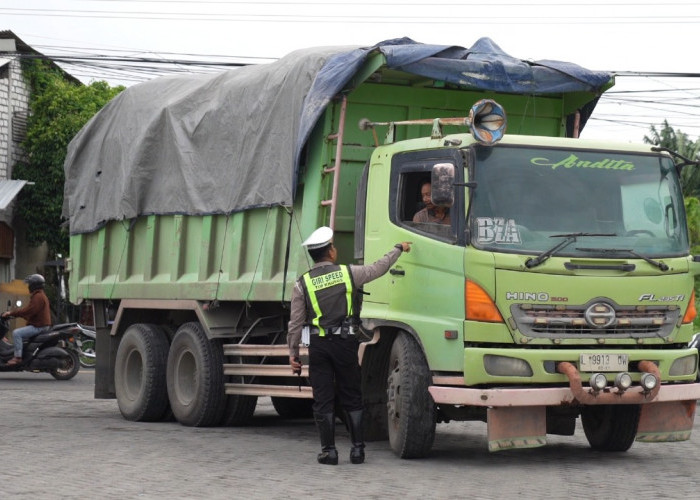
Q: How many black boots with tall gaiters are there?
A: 2